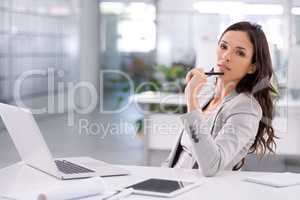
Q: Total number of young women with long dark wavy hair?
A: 1